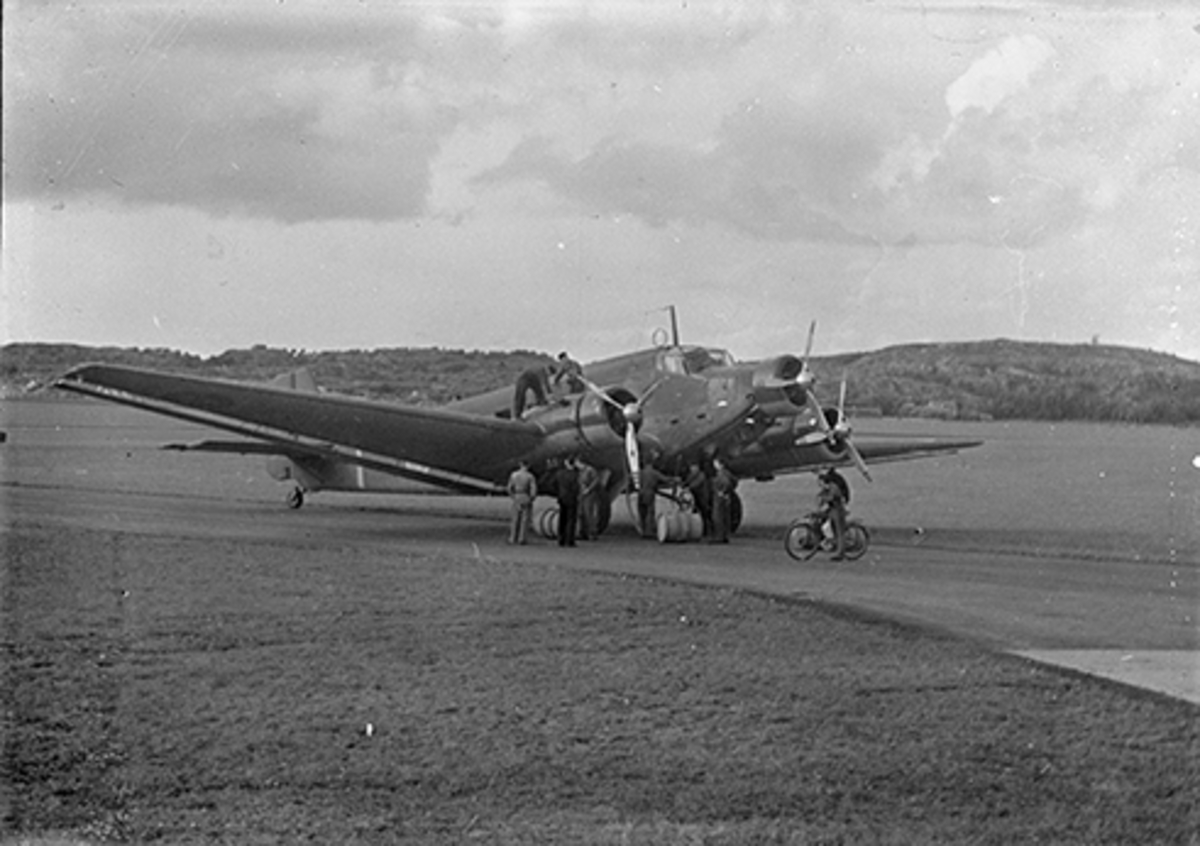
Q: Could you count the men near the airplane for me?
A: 9